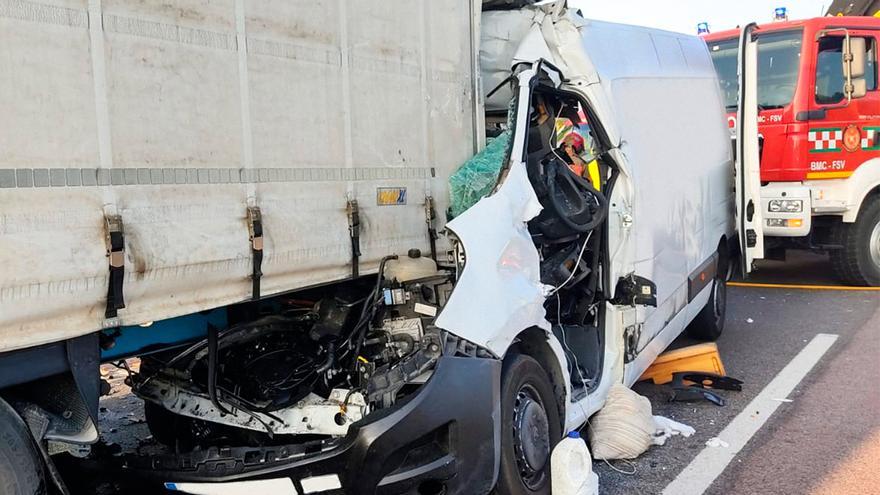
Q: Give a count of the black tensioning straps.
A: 4